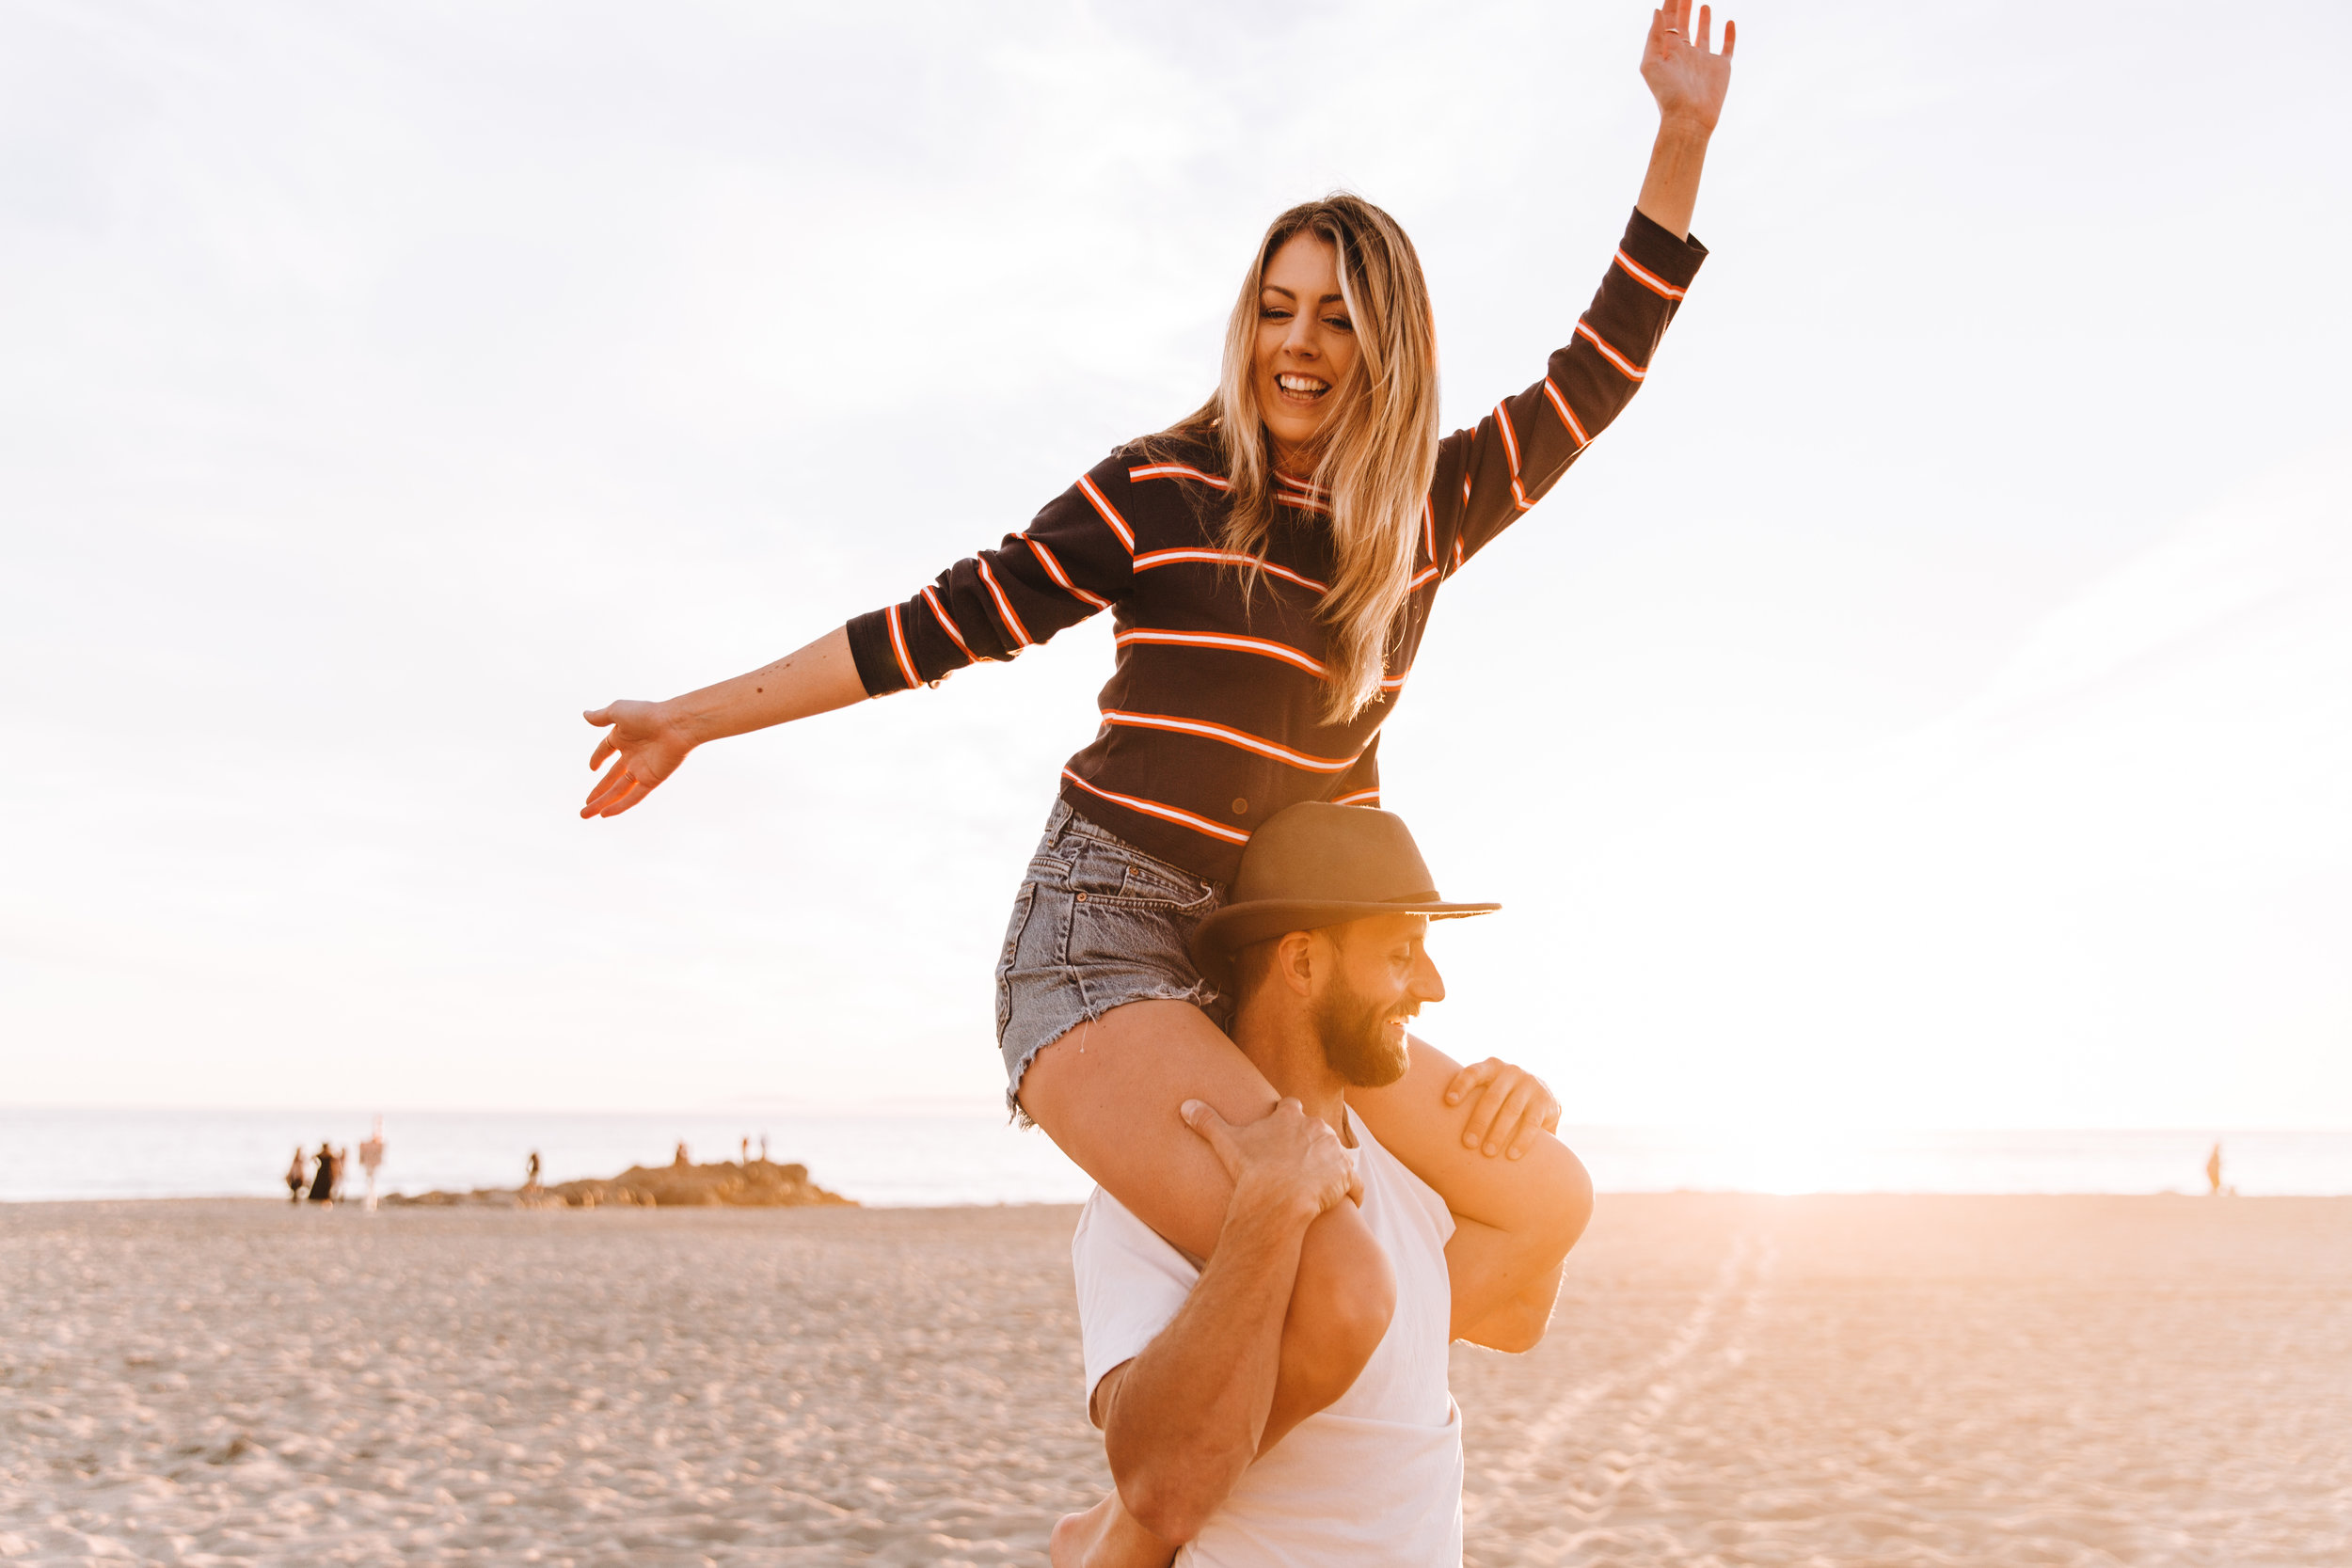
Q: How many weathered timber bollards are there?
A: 0